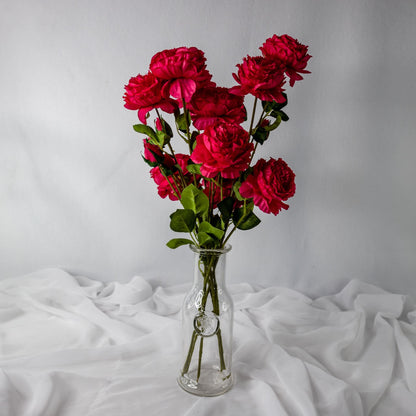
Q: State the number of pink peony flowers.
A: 9